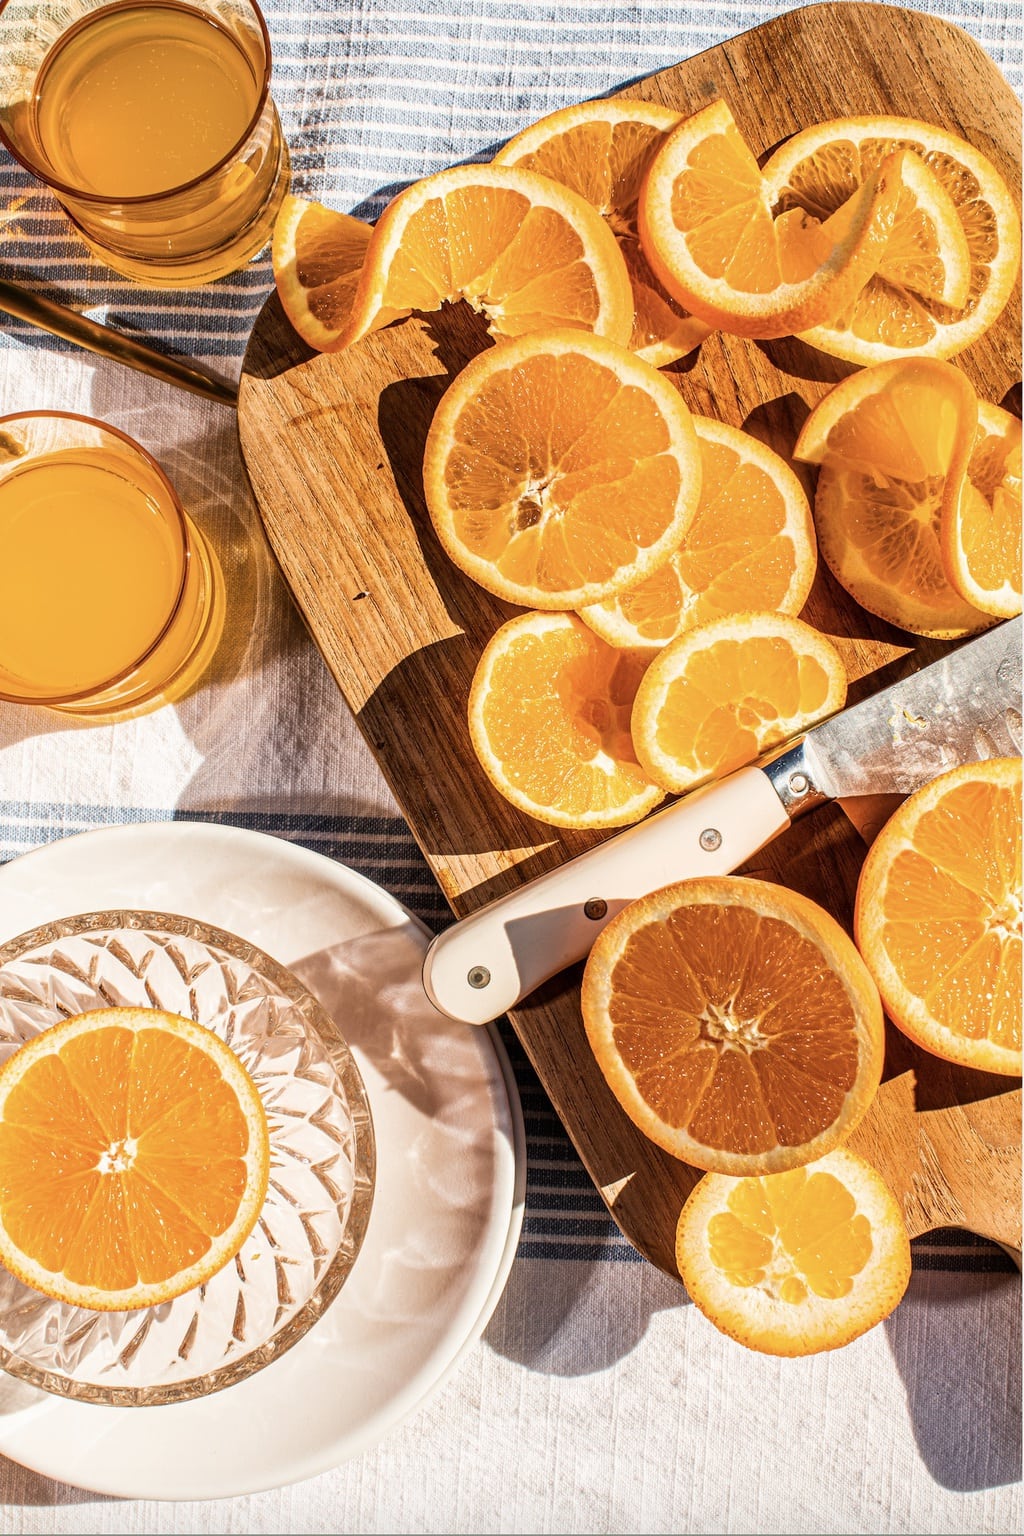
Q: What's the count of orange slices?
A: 14